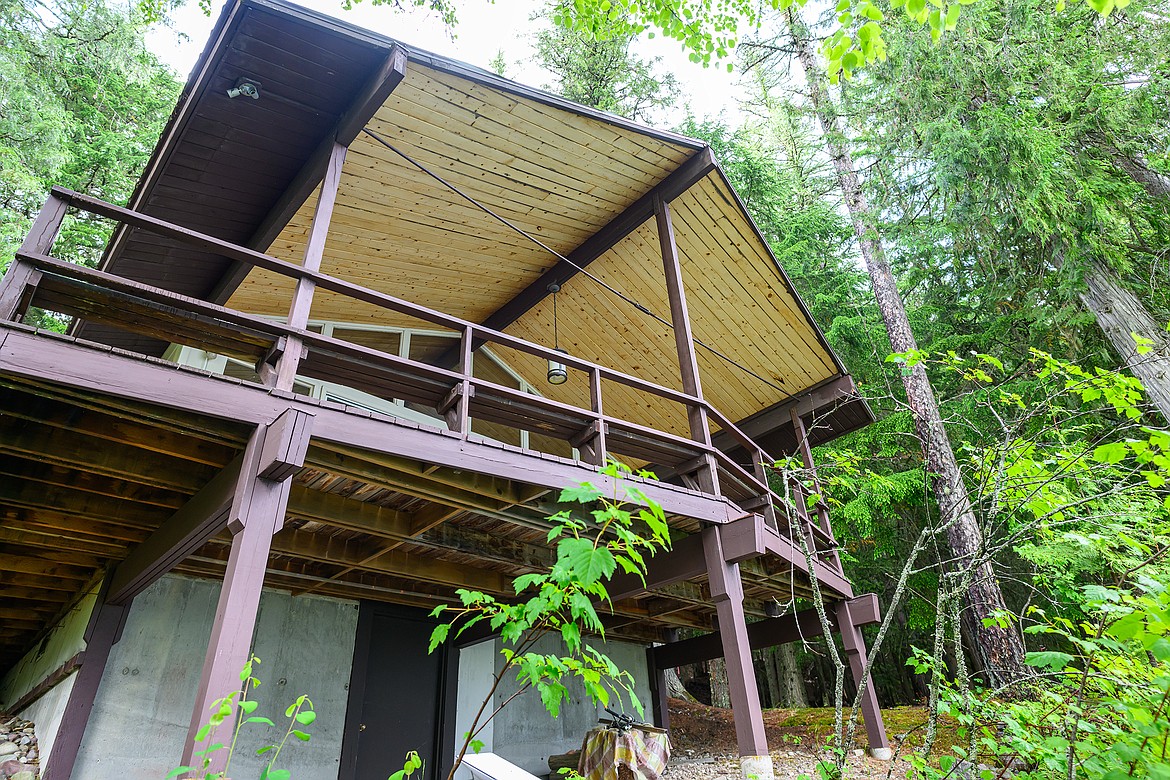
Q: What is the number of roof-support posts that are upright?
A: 3